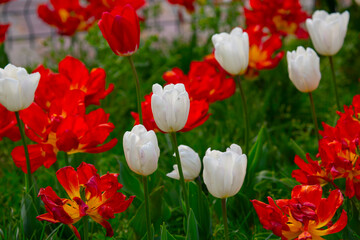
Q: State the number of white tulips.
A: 8